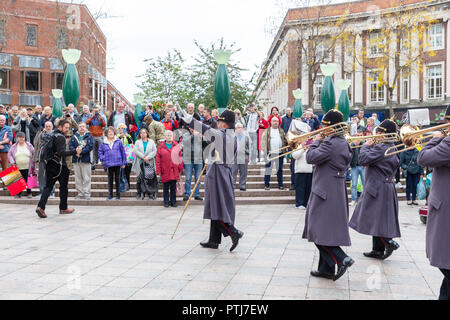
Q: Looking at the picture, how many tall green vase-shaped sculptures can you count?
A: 7